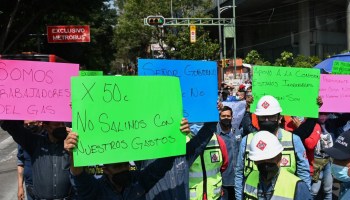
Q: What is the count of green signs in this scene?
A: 4